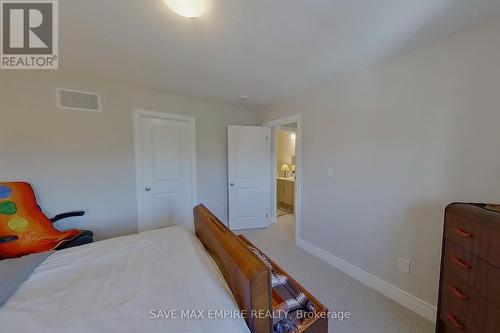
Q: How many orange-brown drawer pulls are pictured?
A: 4